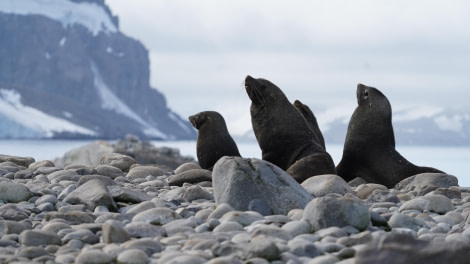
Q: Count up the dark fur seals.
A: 4